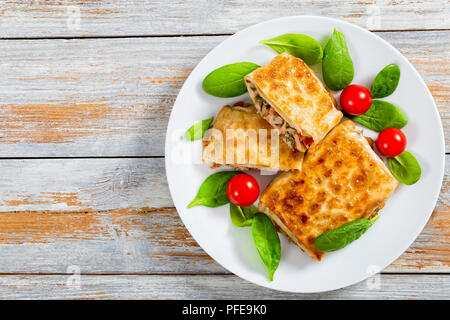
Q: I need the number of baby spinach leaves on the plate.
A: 11